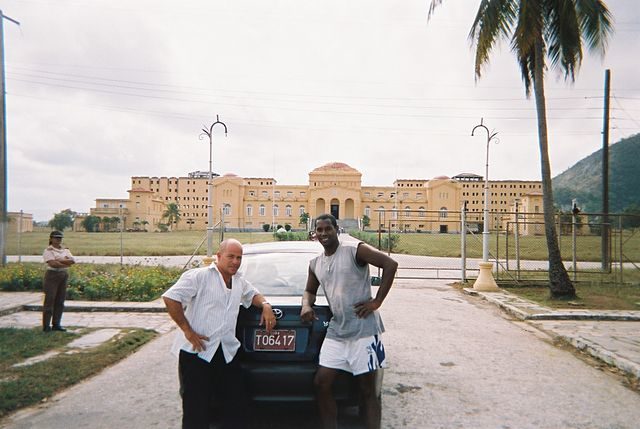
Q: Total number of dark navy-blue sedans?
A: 1